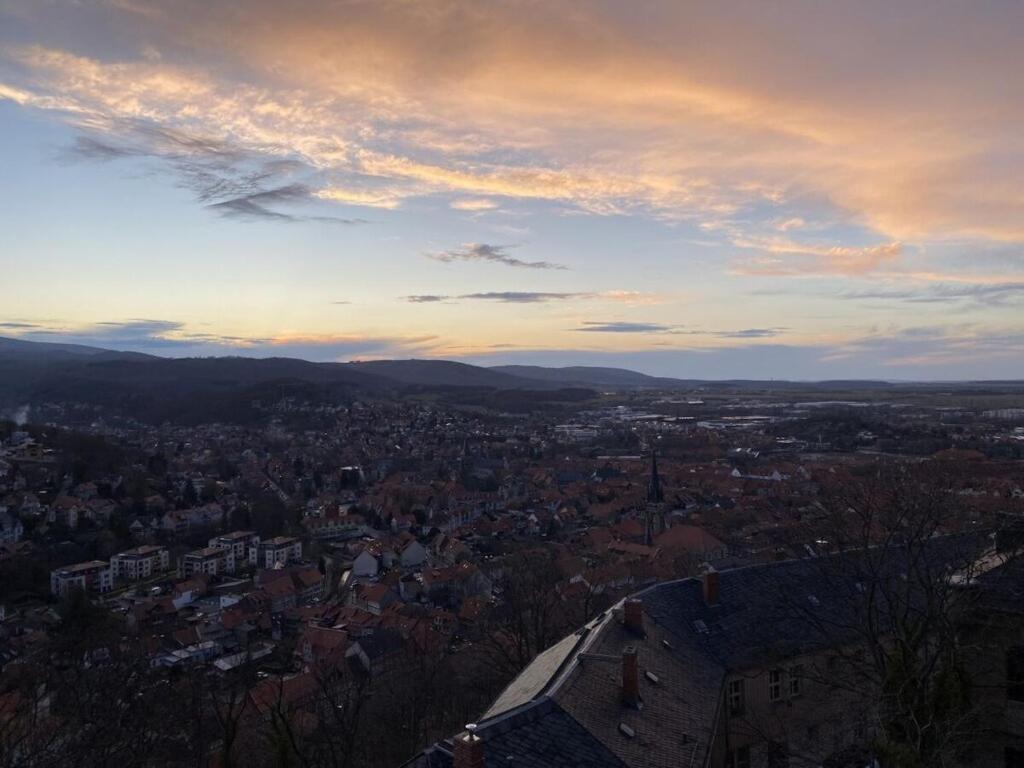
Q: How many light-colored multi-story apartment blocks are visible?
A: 5